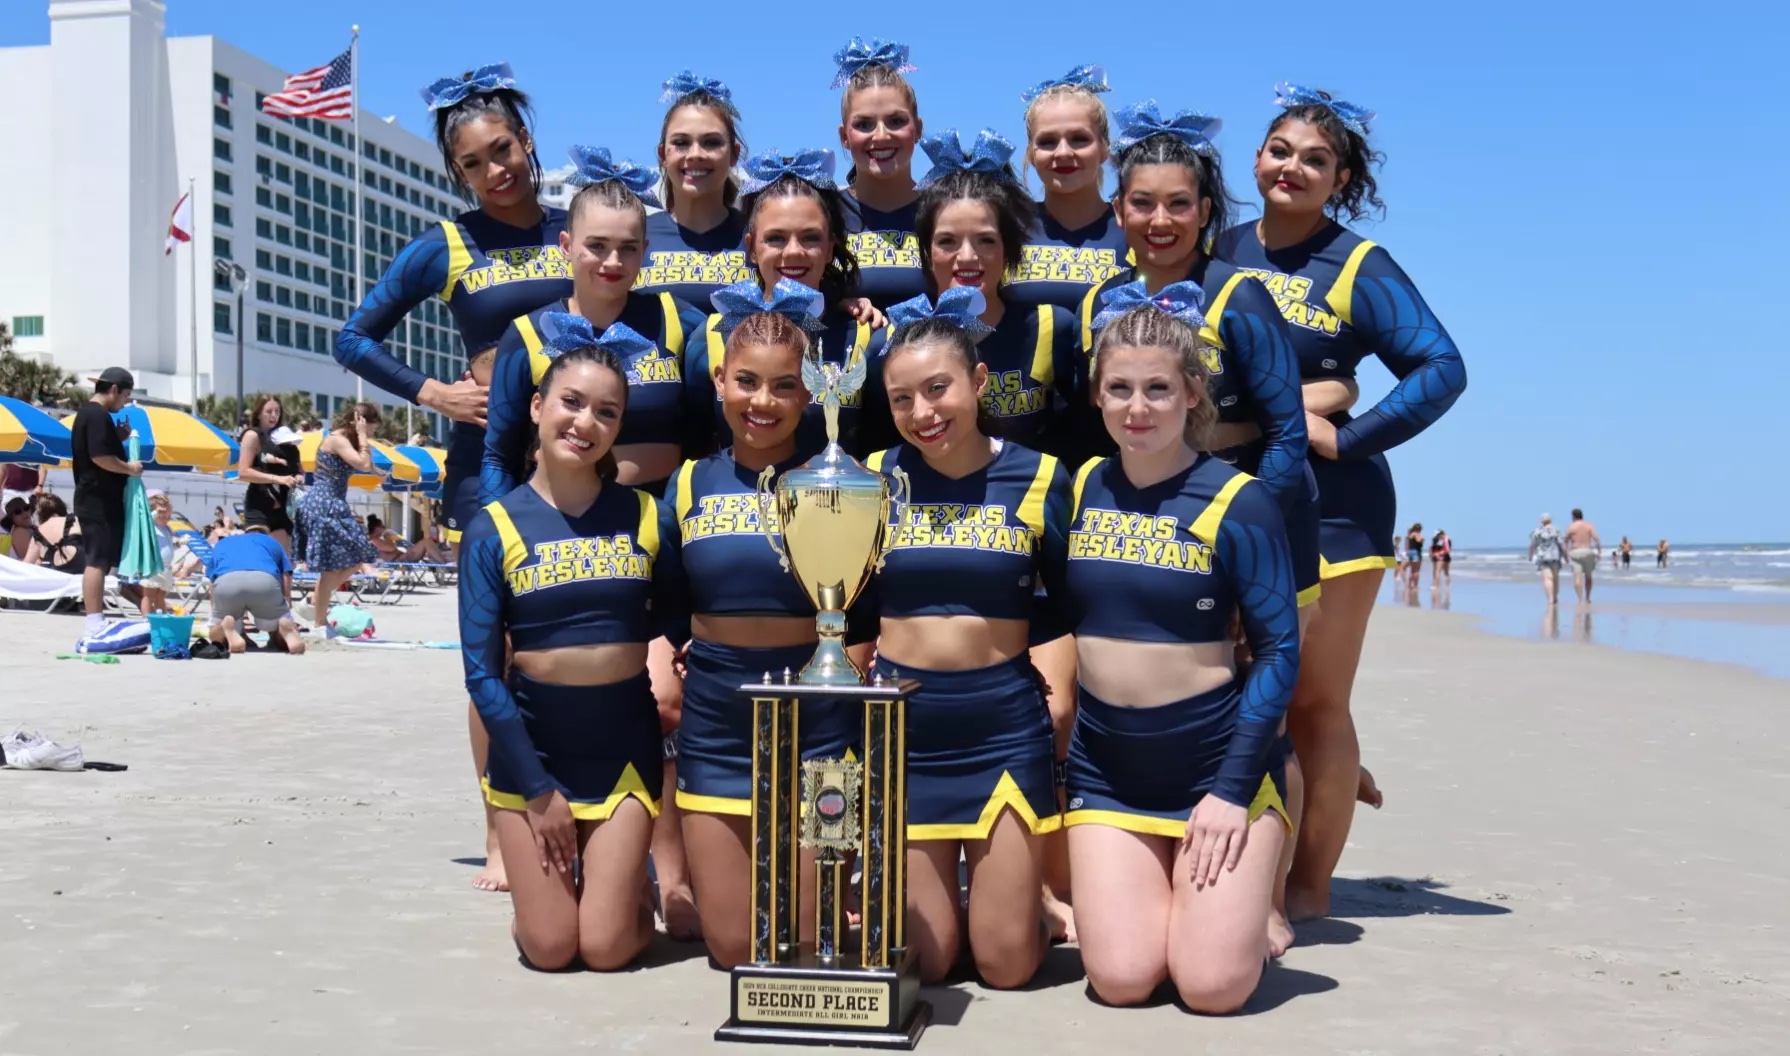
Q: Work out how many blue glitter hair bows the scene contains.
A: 13